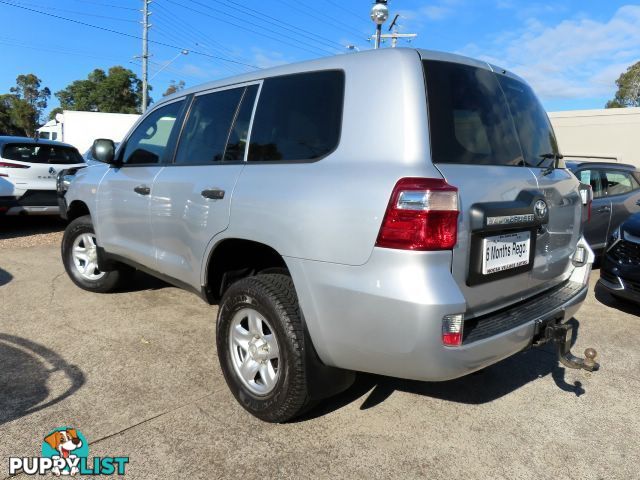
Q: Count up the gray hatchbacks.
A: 1